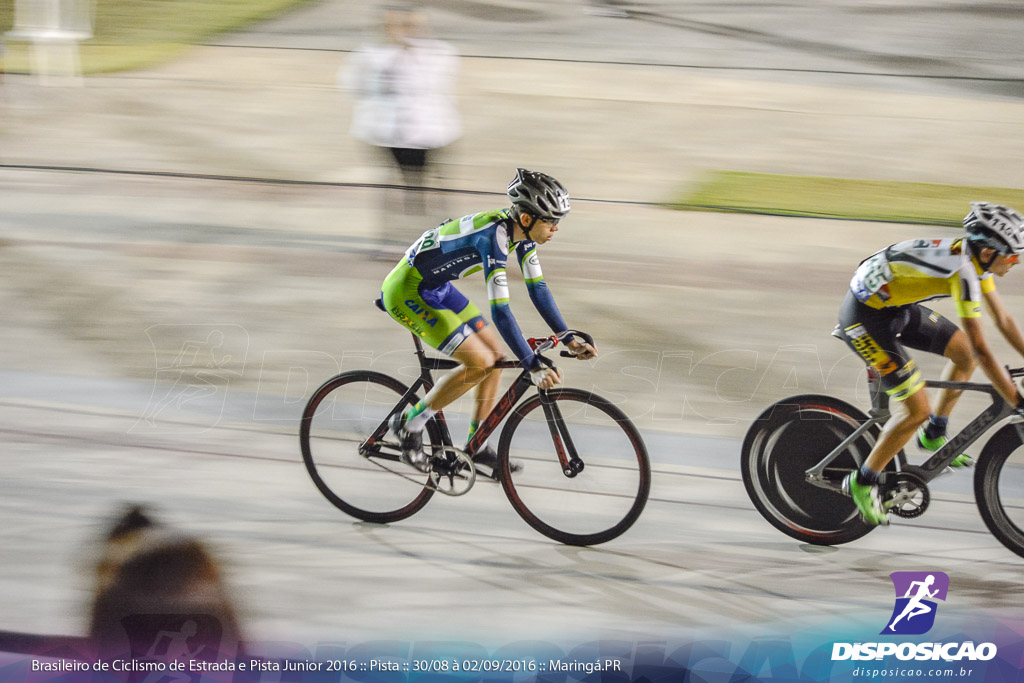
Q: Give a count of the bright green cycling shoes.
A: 2